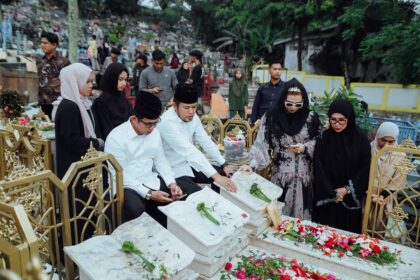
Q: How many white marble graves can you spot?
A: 3